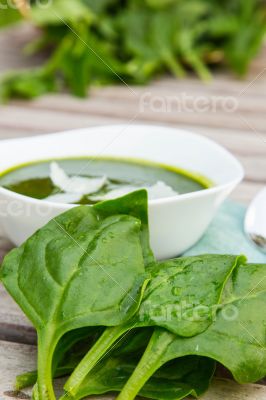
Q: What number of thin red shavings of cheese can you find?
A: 0